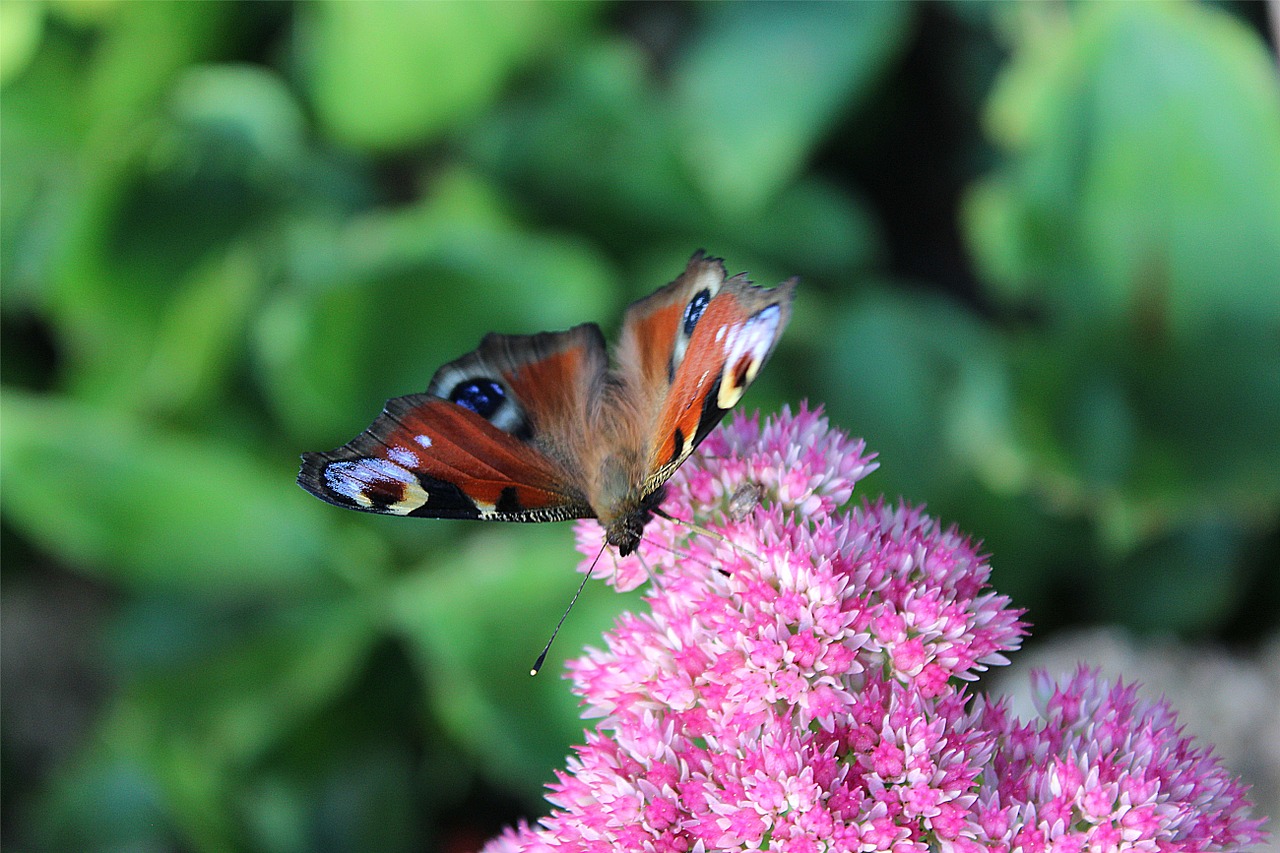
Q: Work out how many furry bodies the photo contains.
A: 1